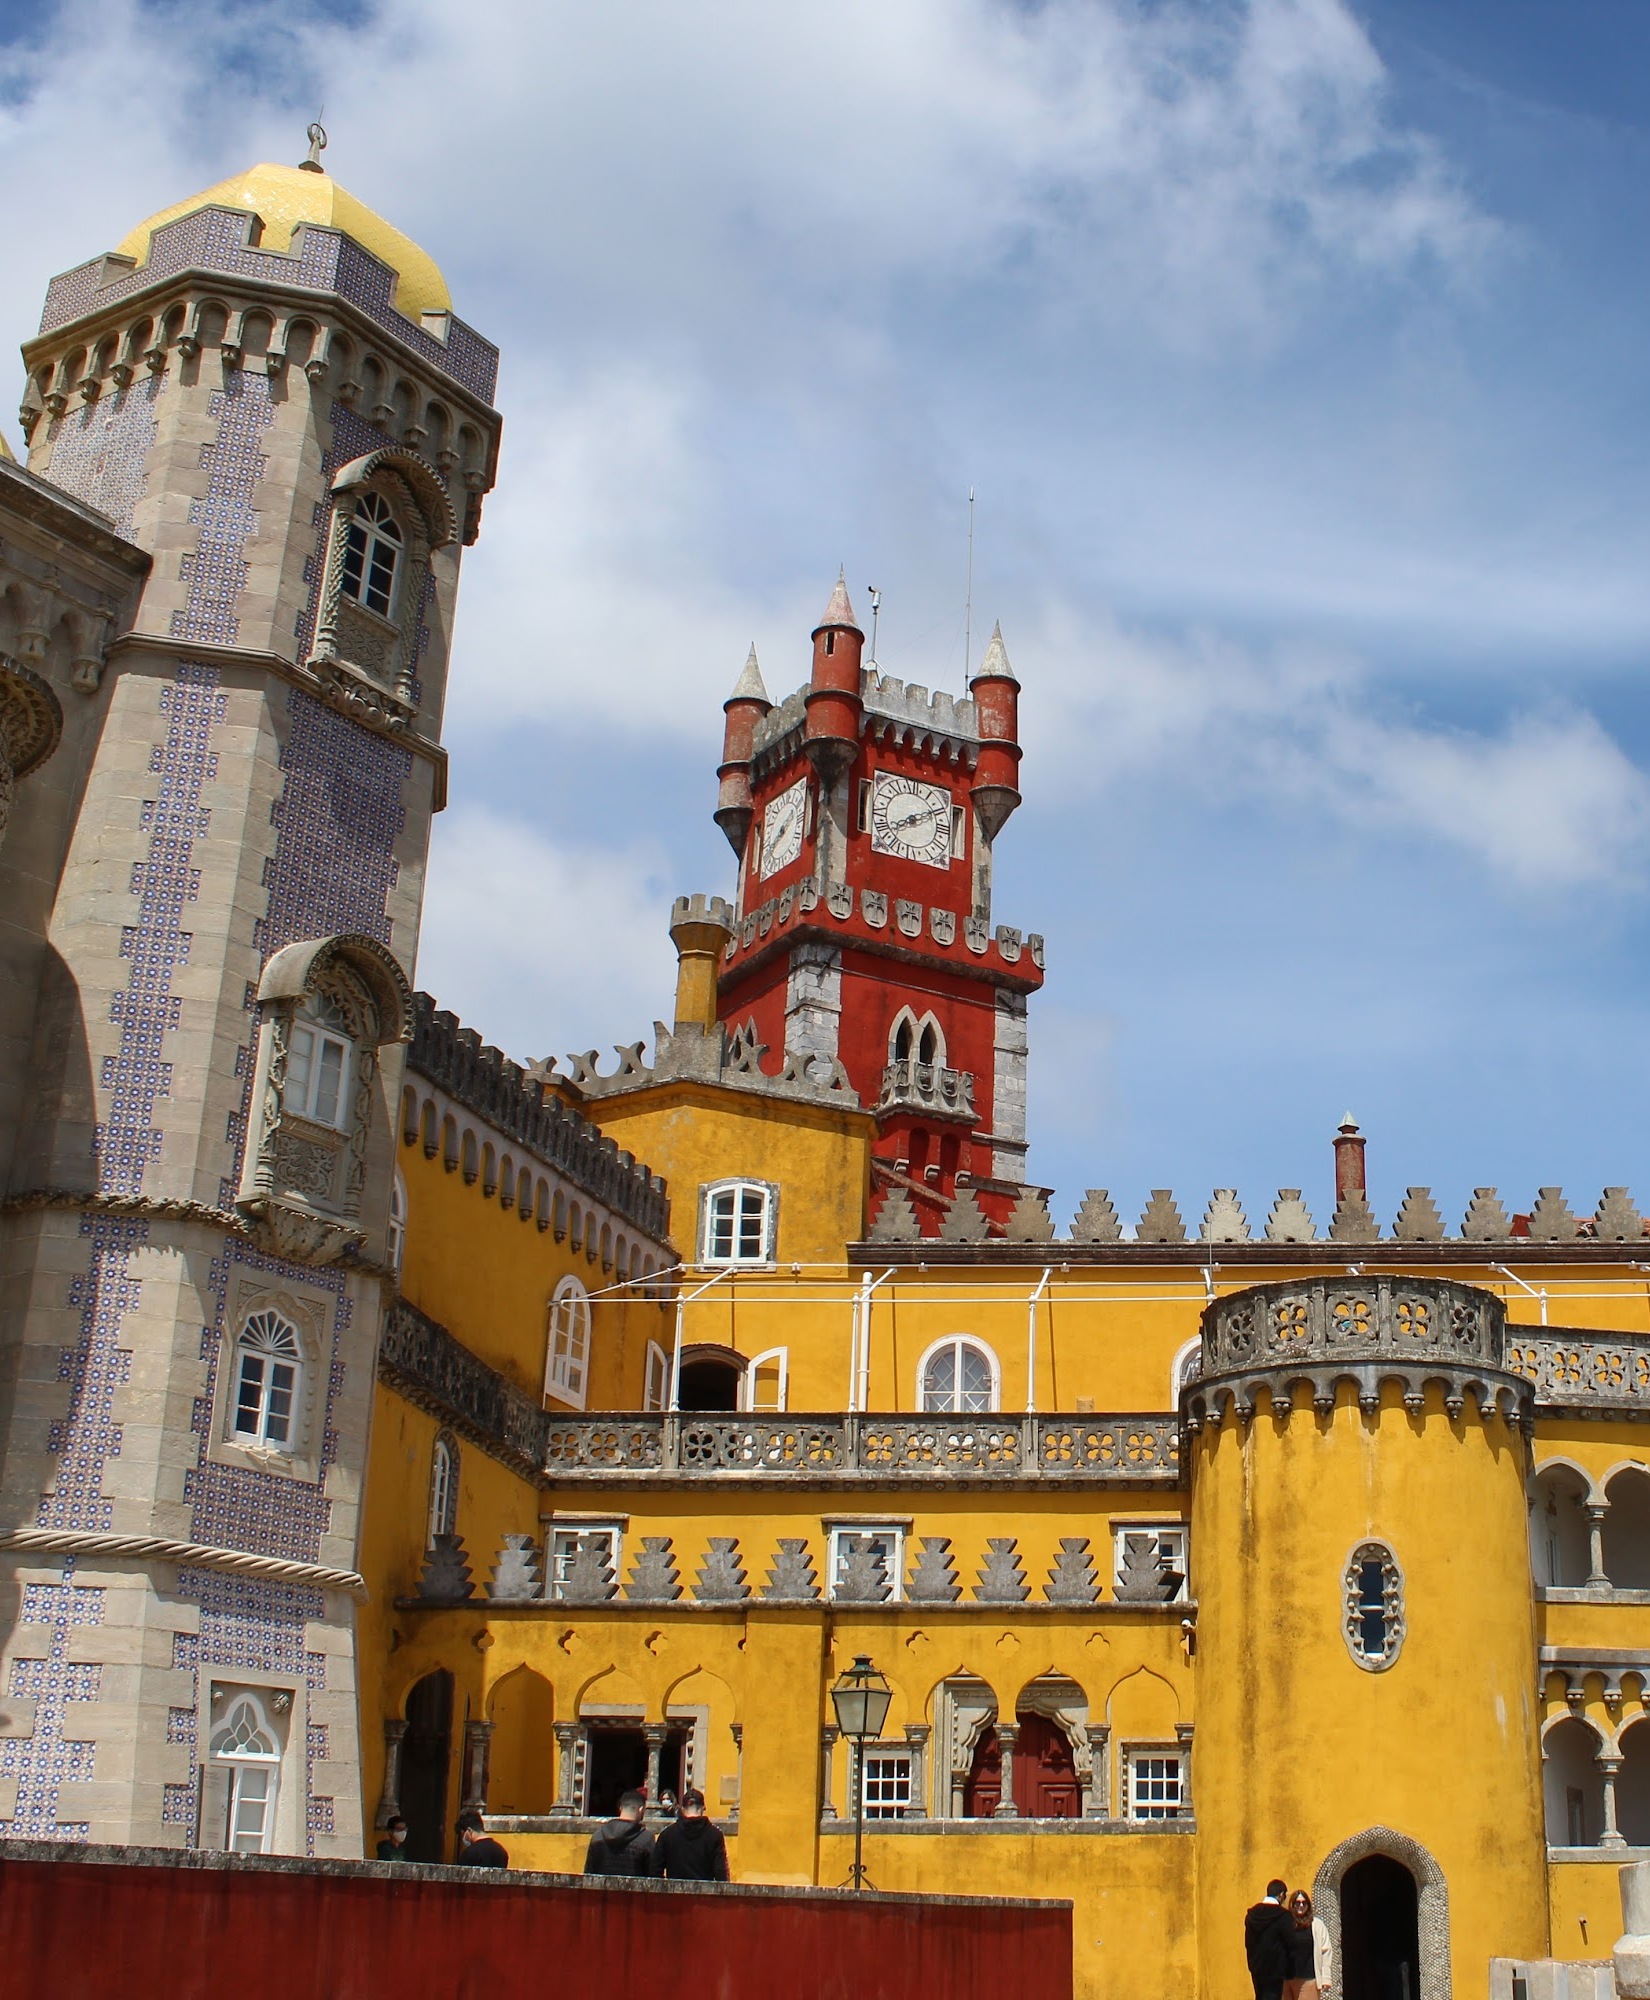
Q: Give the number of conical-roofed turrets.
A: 3